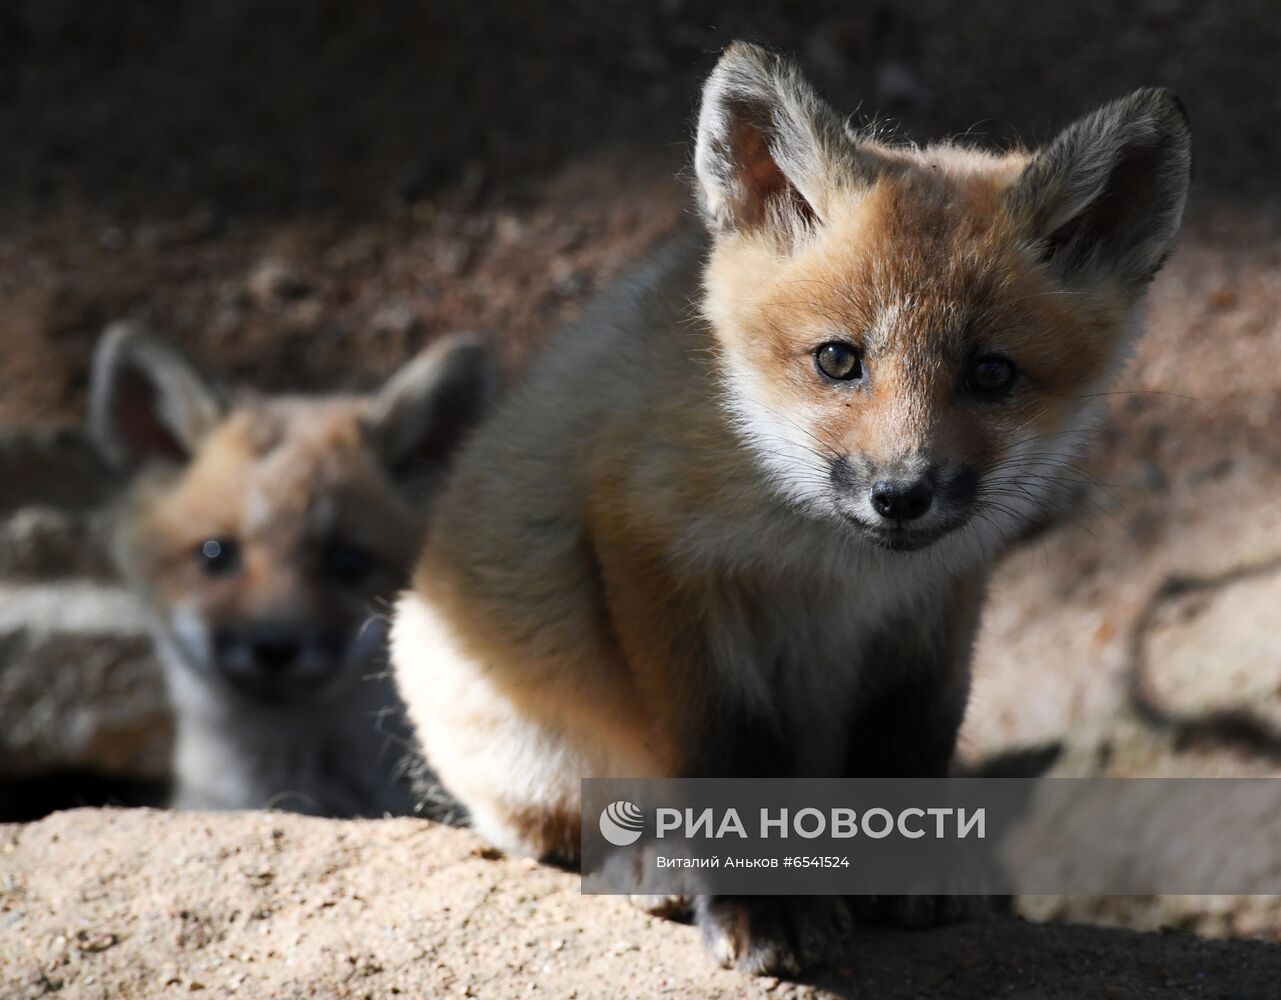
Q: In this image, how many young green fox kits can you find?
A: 0